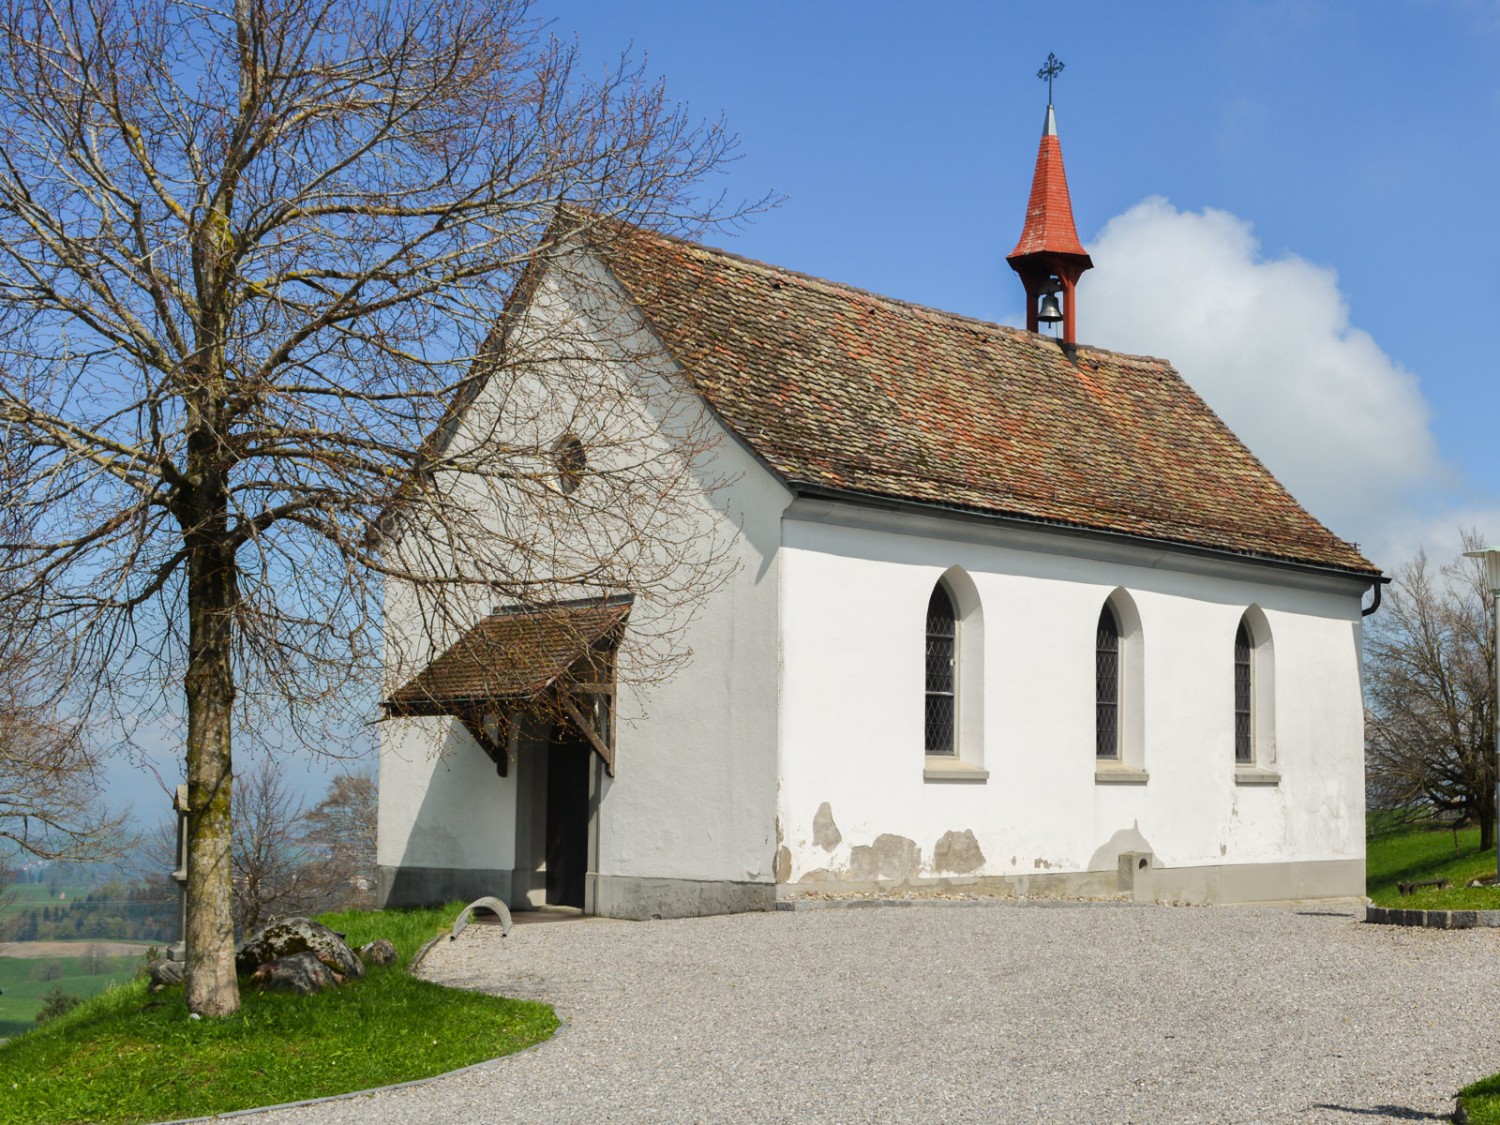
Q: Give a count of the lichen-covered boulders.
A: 3